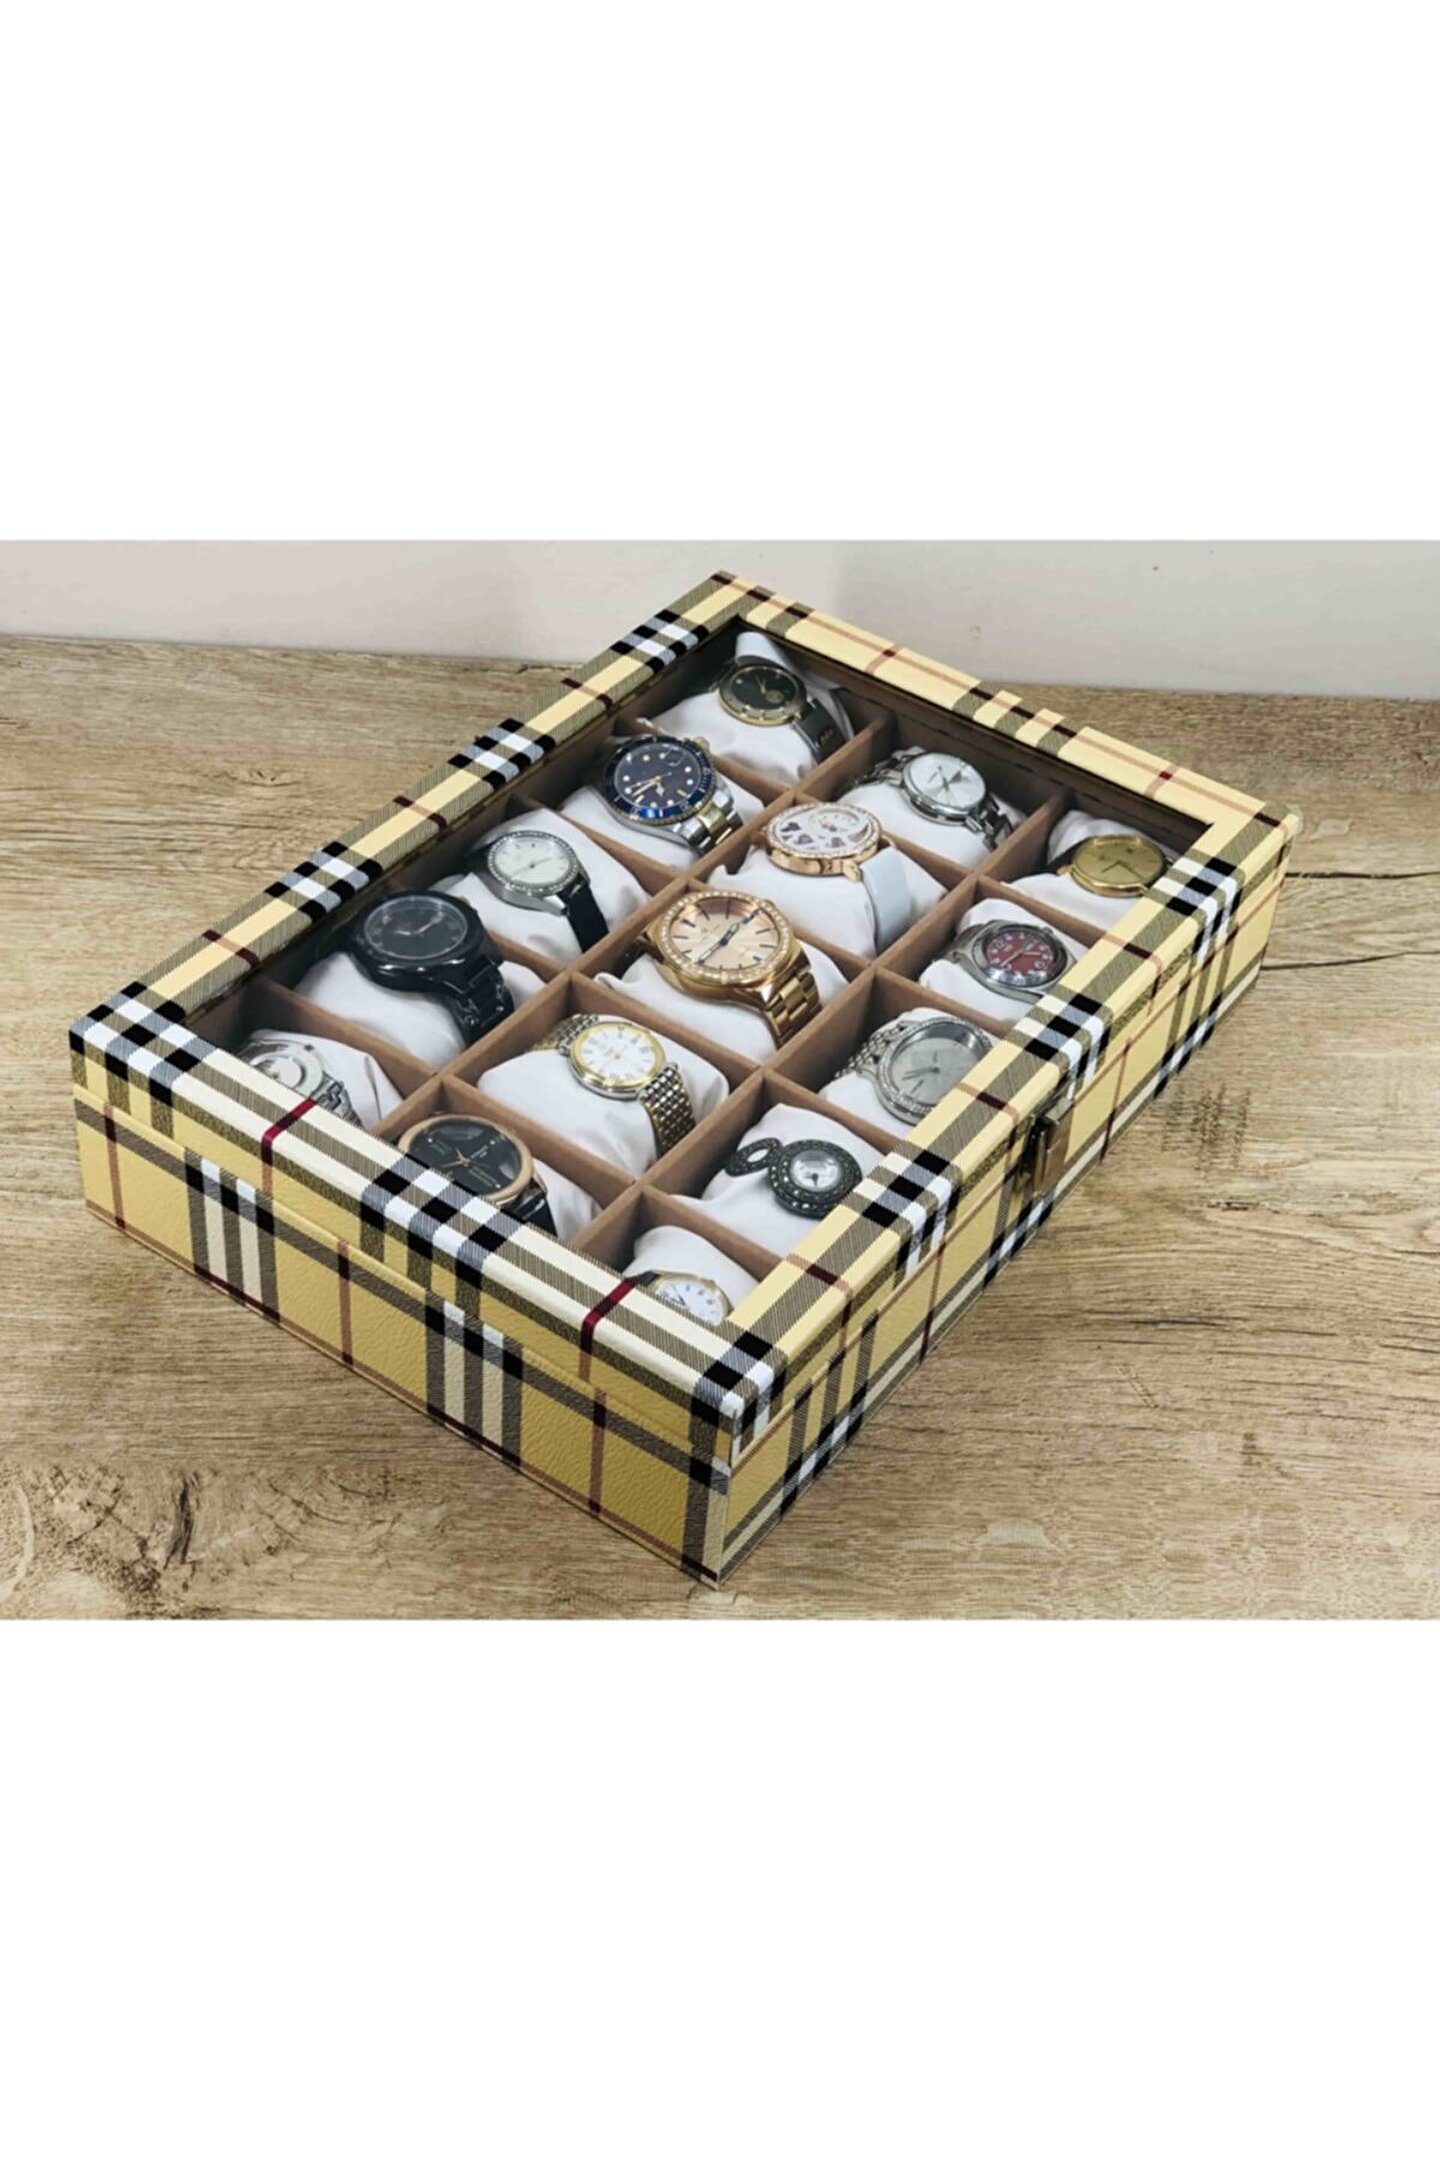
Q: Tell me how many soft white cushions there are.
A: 15